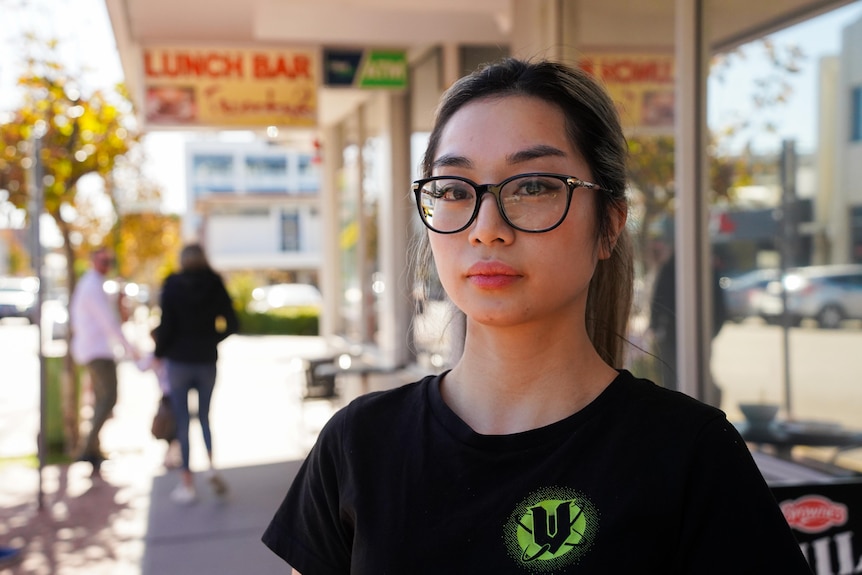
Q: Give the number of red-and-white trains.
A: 0